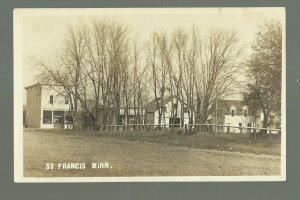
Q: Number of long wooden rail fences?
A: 1